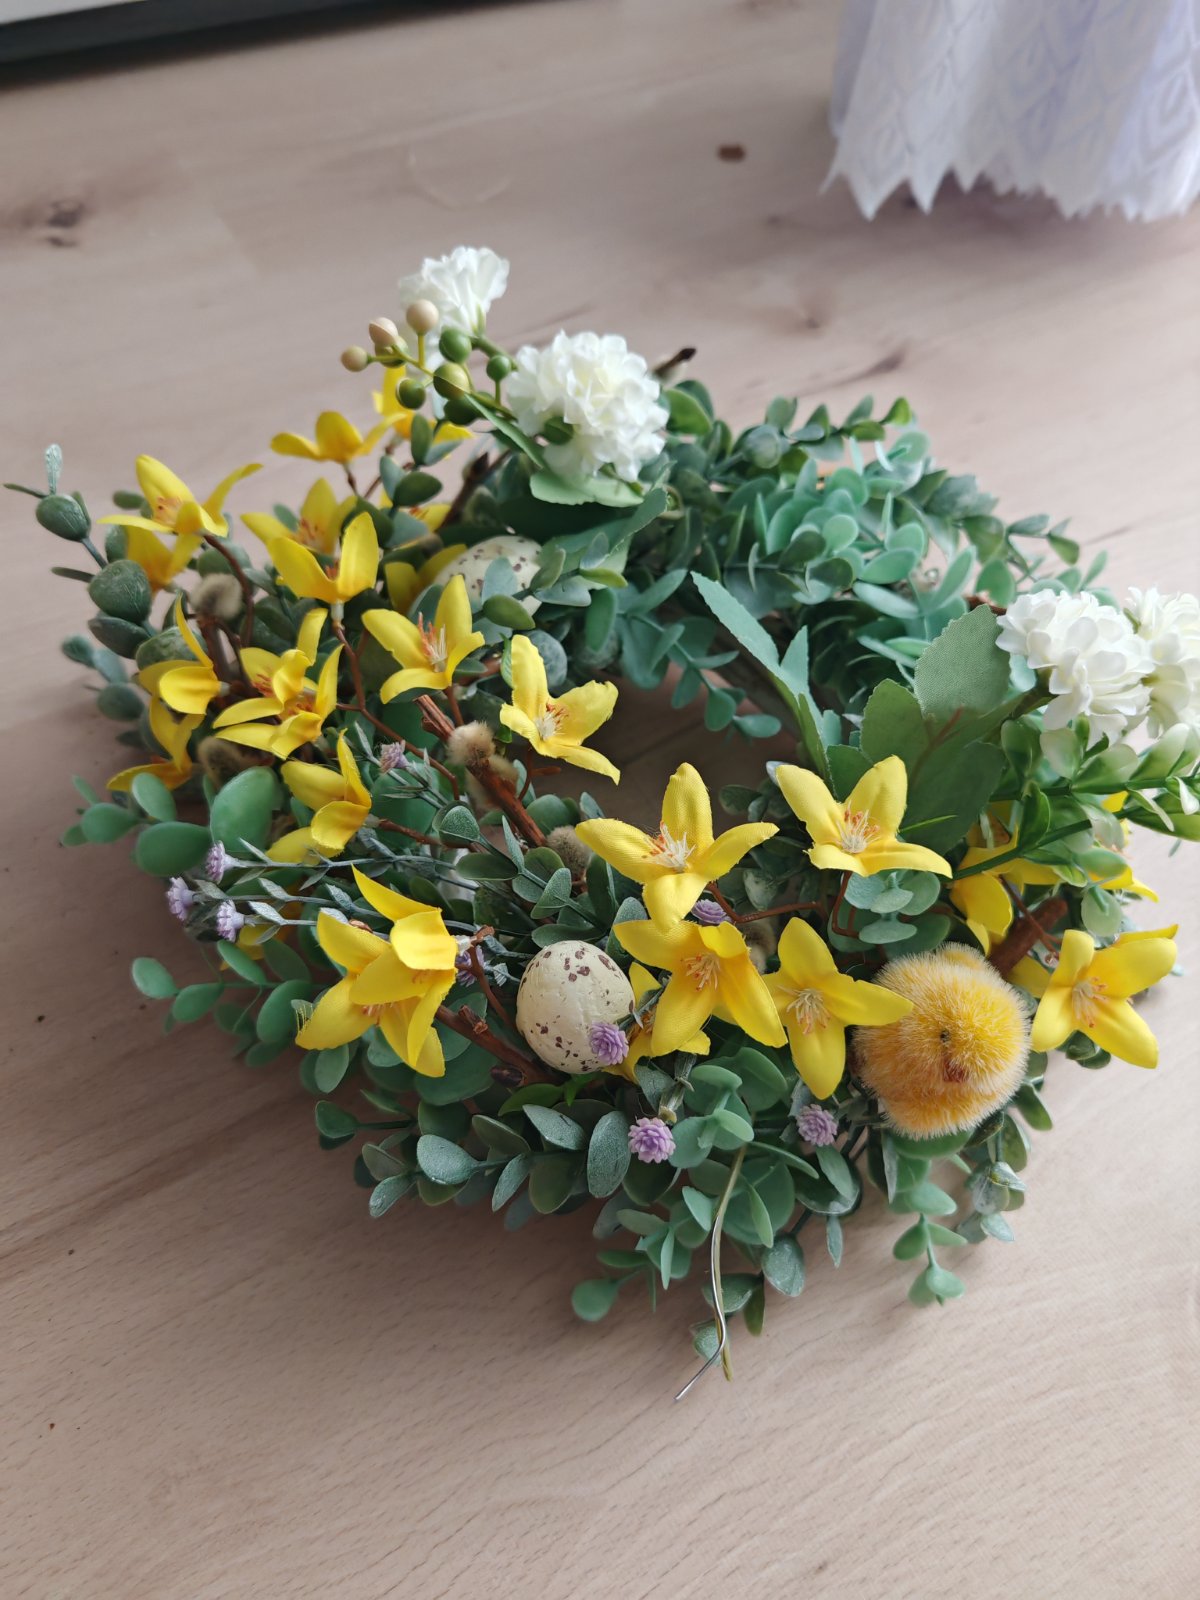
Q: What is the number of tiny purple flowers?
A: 9